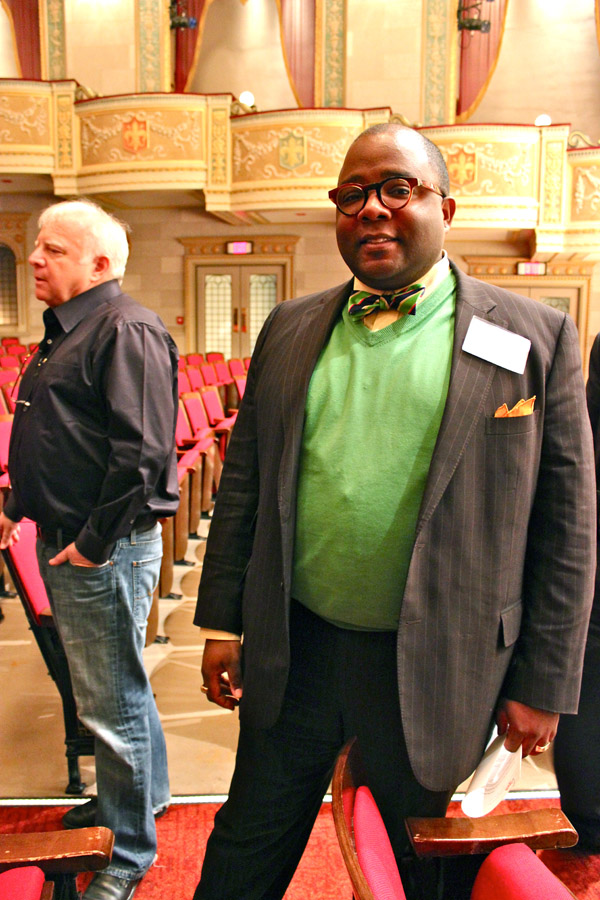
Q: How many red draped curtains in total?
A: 4